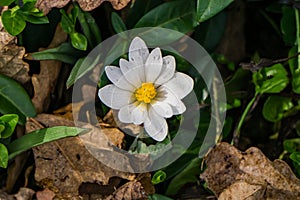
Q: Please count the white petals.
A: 12